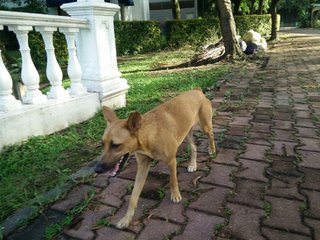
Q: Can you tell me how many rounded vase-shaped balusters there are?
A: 4